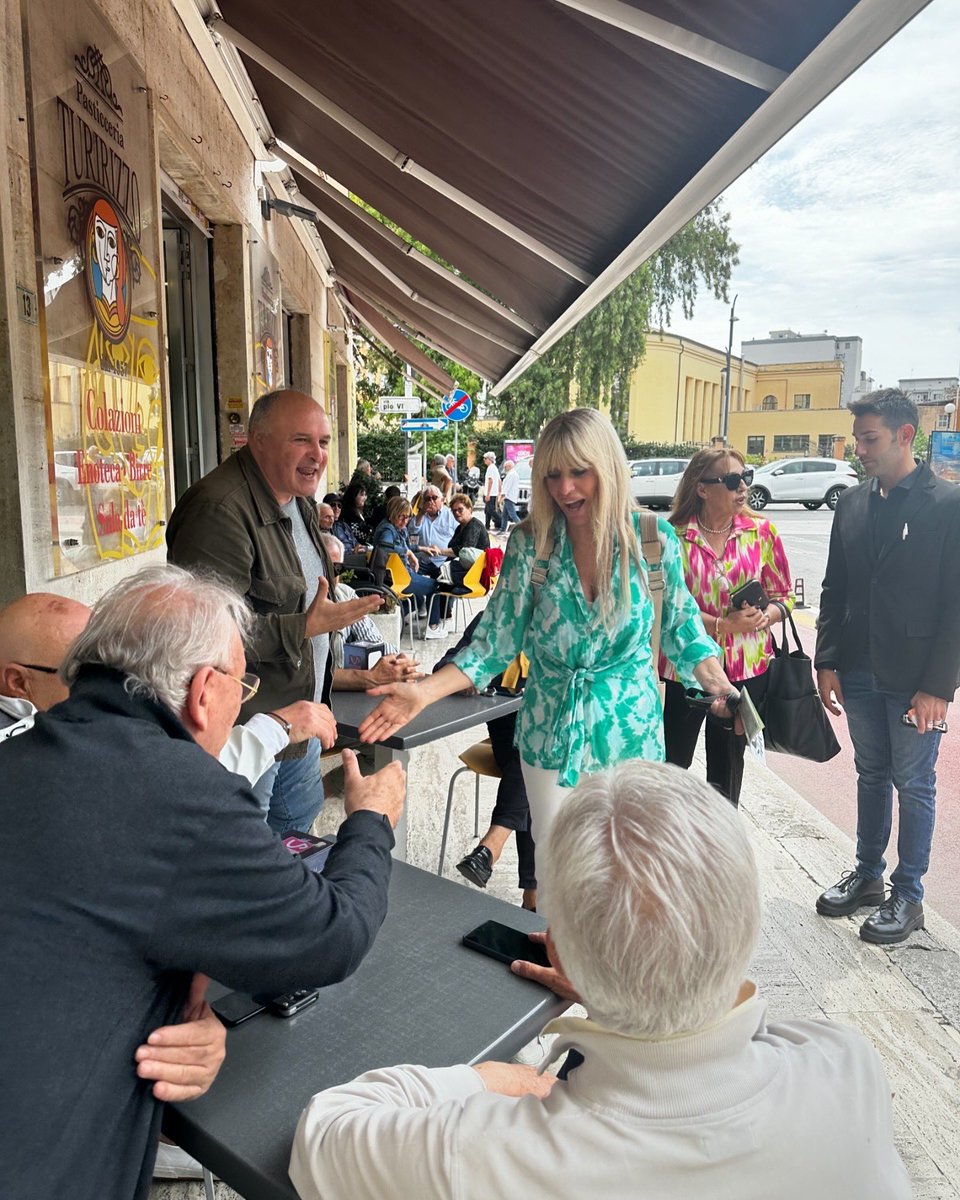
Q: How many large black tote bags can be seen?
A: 1